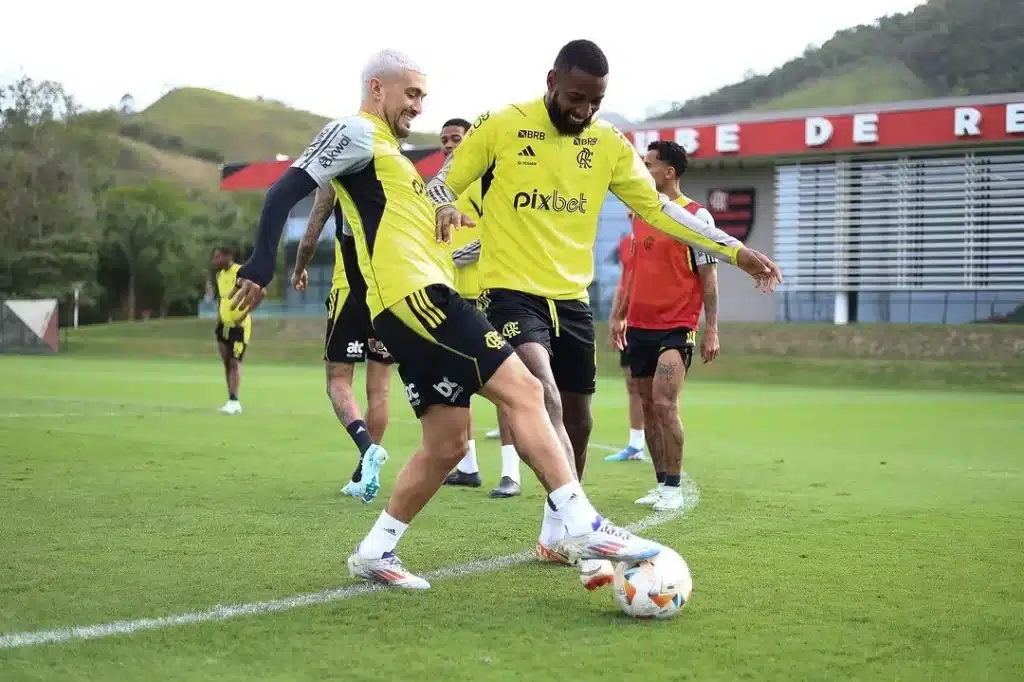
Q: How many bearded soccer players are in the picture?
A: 2